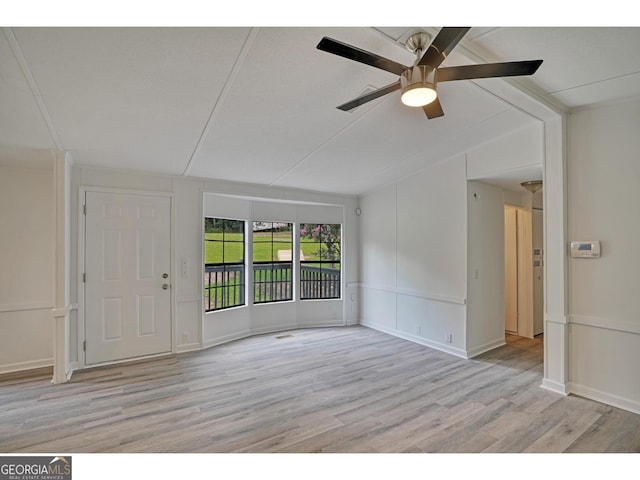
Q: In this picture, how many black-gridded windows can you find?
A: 3